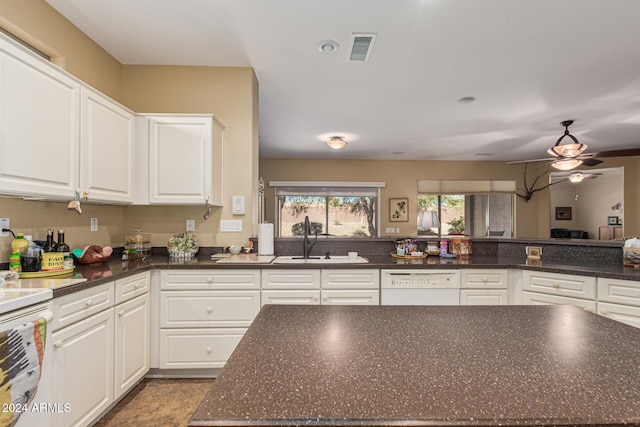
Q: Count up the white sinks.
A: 1